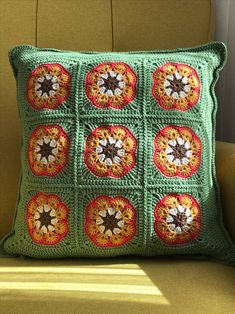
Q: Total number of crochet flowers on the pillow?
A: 9